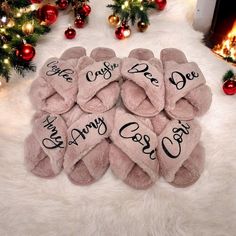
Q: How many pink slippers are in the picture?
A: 8